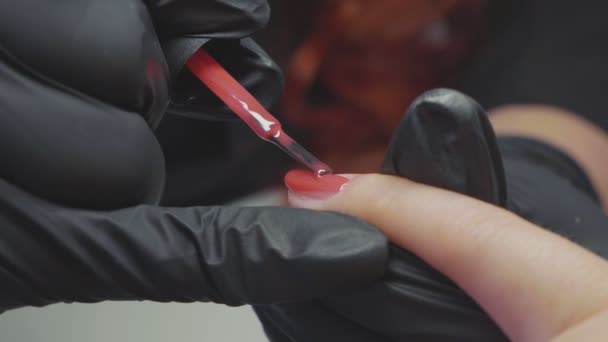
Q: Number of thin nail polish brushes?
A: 1